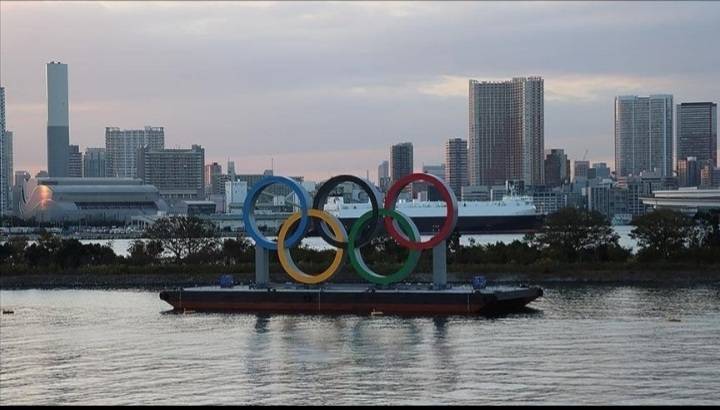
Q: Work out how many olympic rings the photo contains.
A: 5